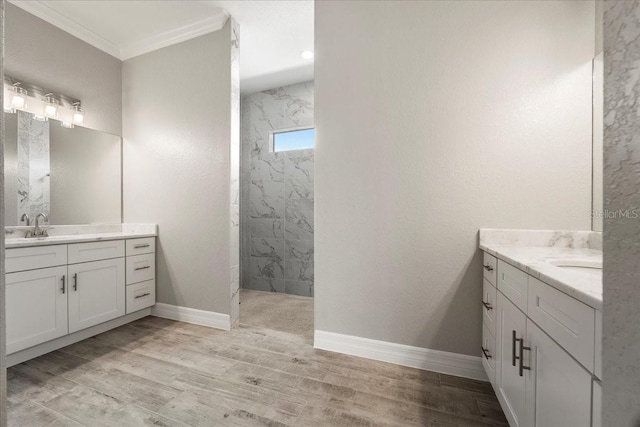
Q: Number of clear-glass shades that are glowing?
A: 3